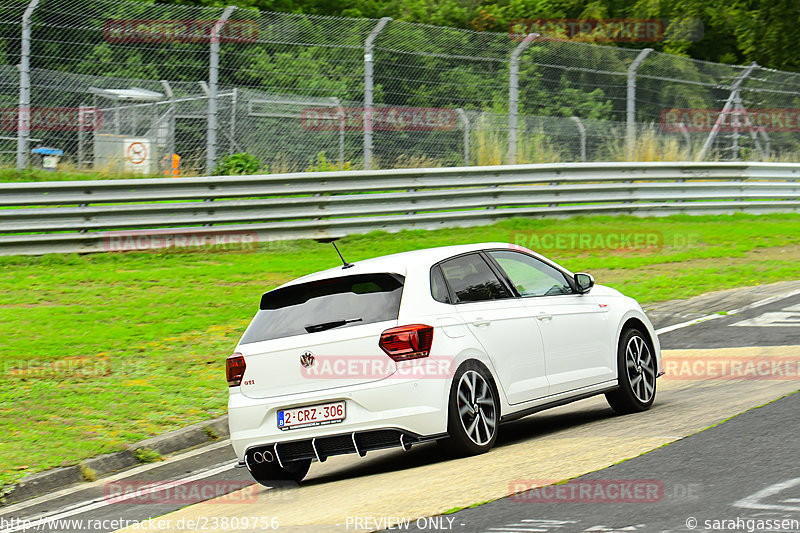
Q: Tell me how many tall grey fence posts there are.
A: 6